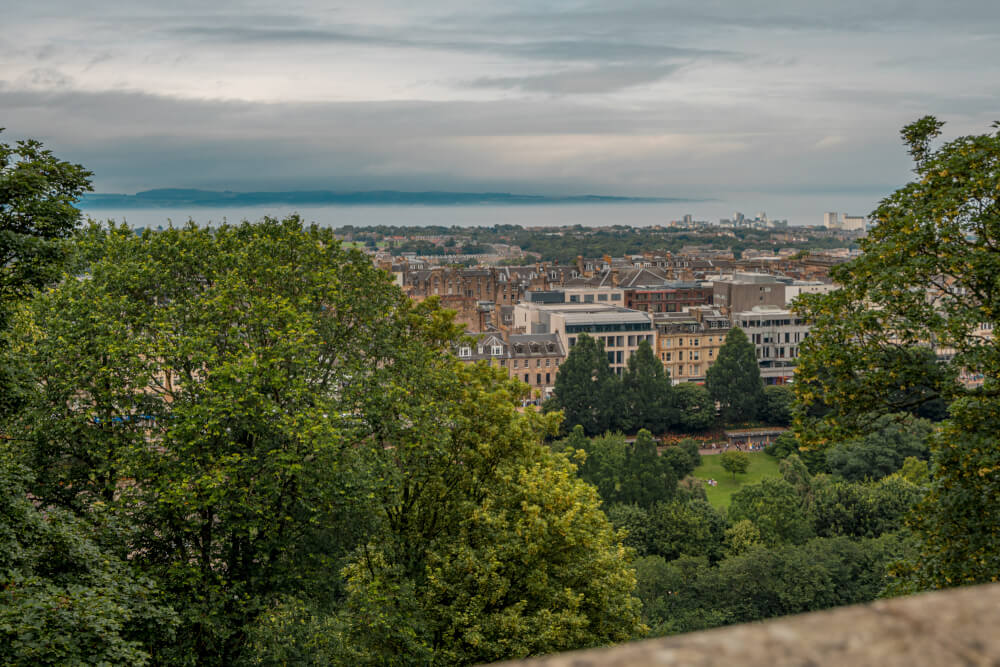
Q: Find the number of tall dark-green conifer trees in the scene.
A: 3